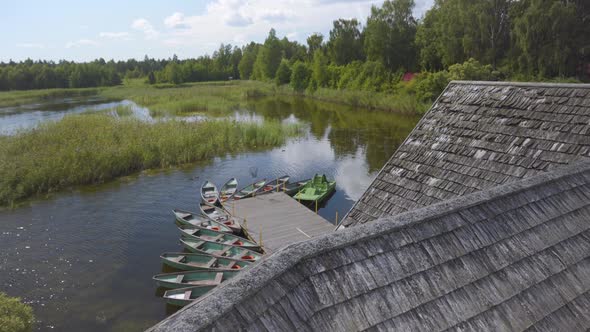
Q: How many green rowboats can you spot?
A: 12